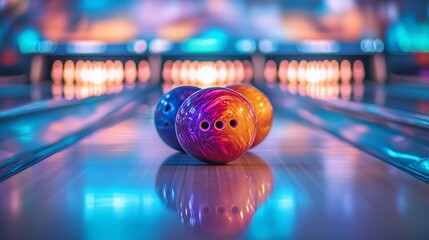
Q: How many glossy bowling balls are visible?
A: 3